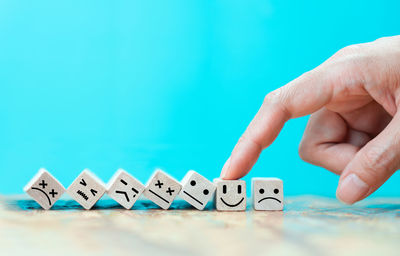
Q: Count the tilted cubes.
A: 5